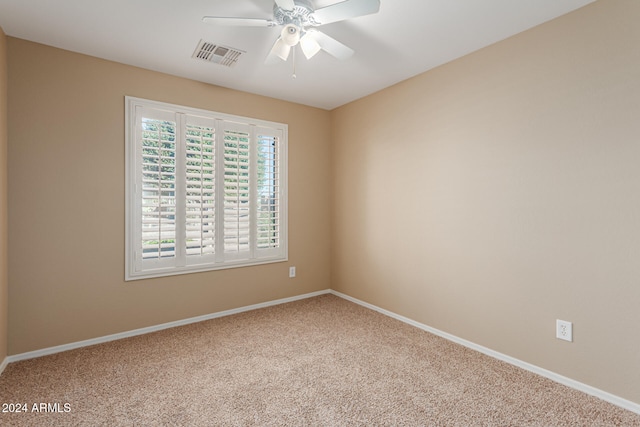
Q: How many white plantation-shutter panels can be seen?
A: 4